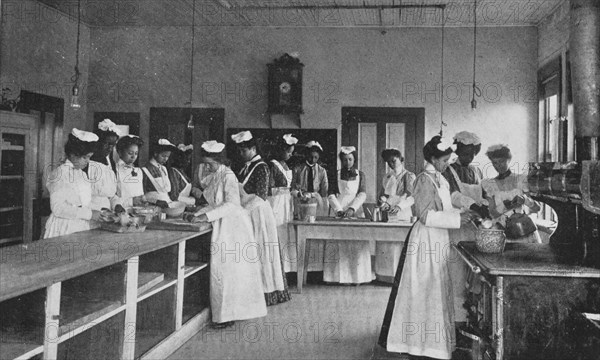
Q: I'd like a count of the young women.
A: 14